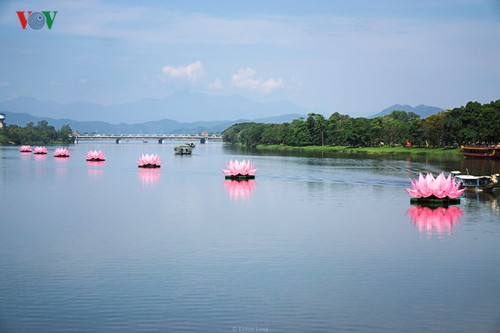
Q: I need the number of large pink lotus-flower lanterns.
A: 7